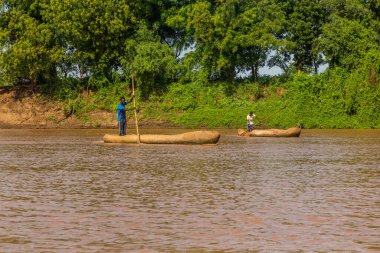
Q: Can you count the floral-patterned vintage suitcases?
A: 0